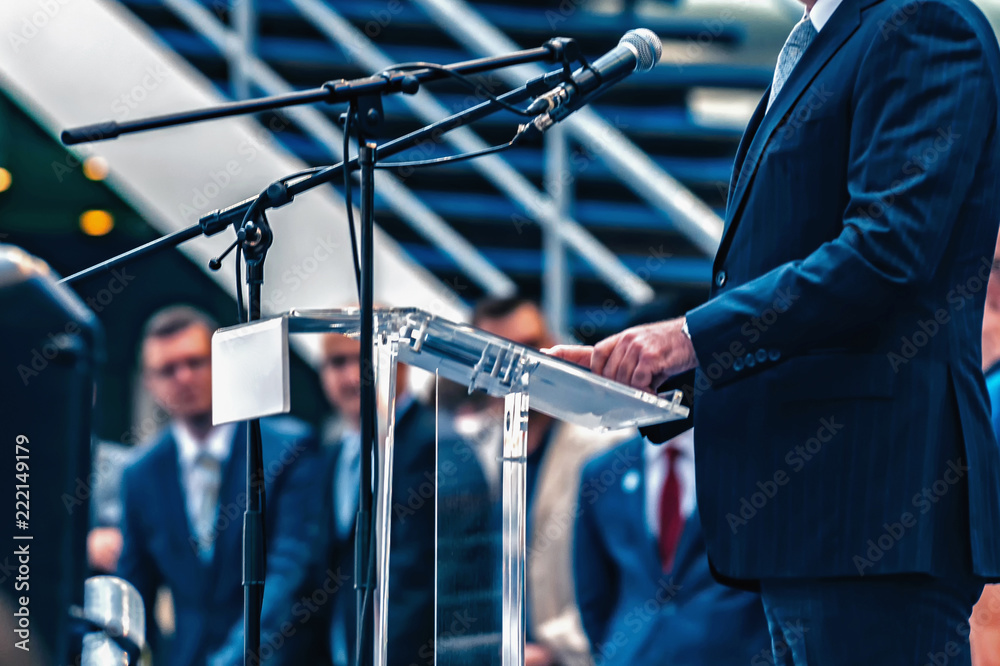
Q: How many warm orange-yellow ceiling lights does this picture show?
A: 3